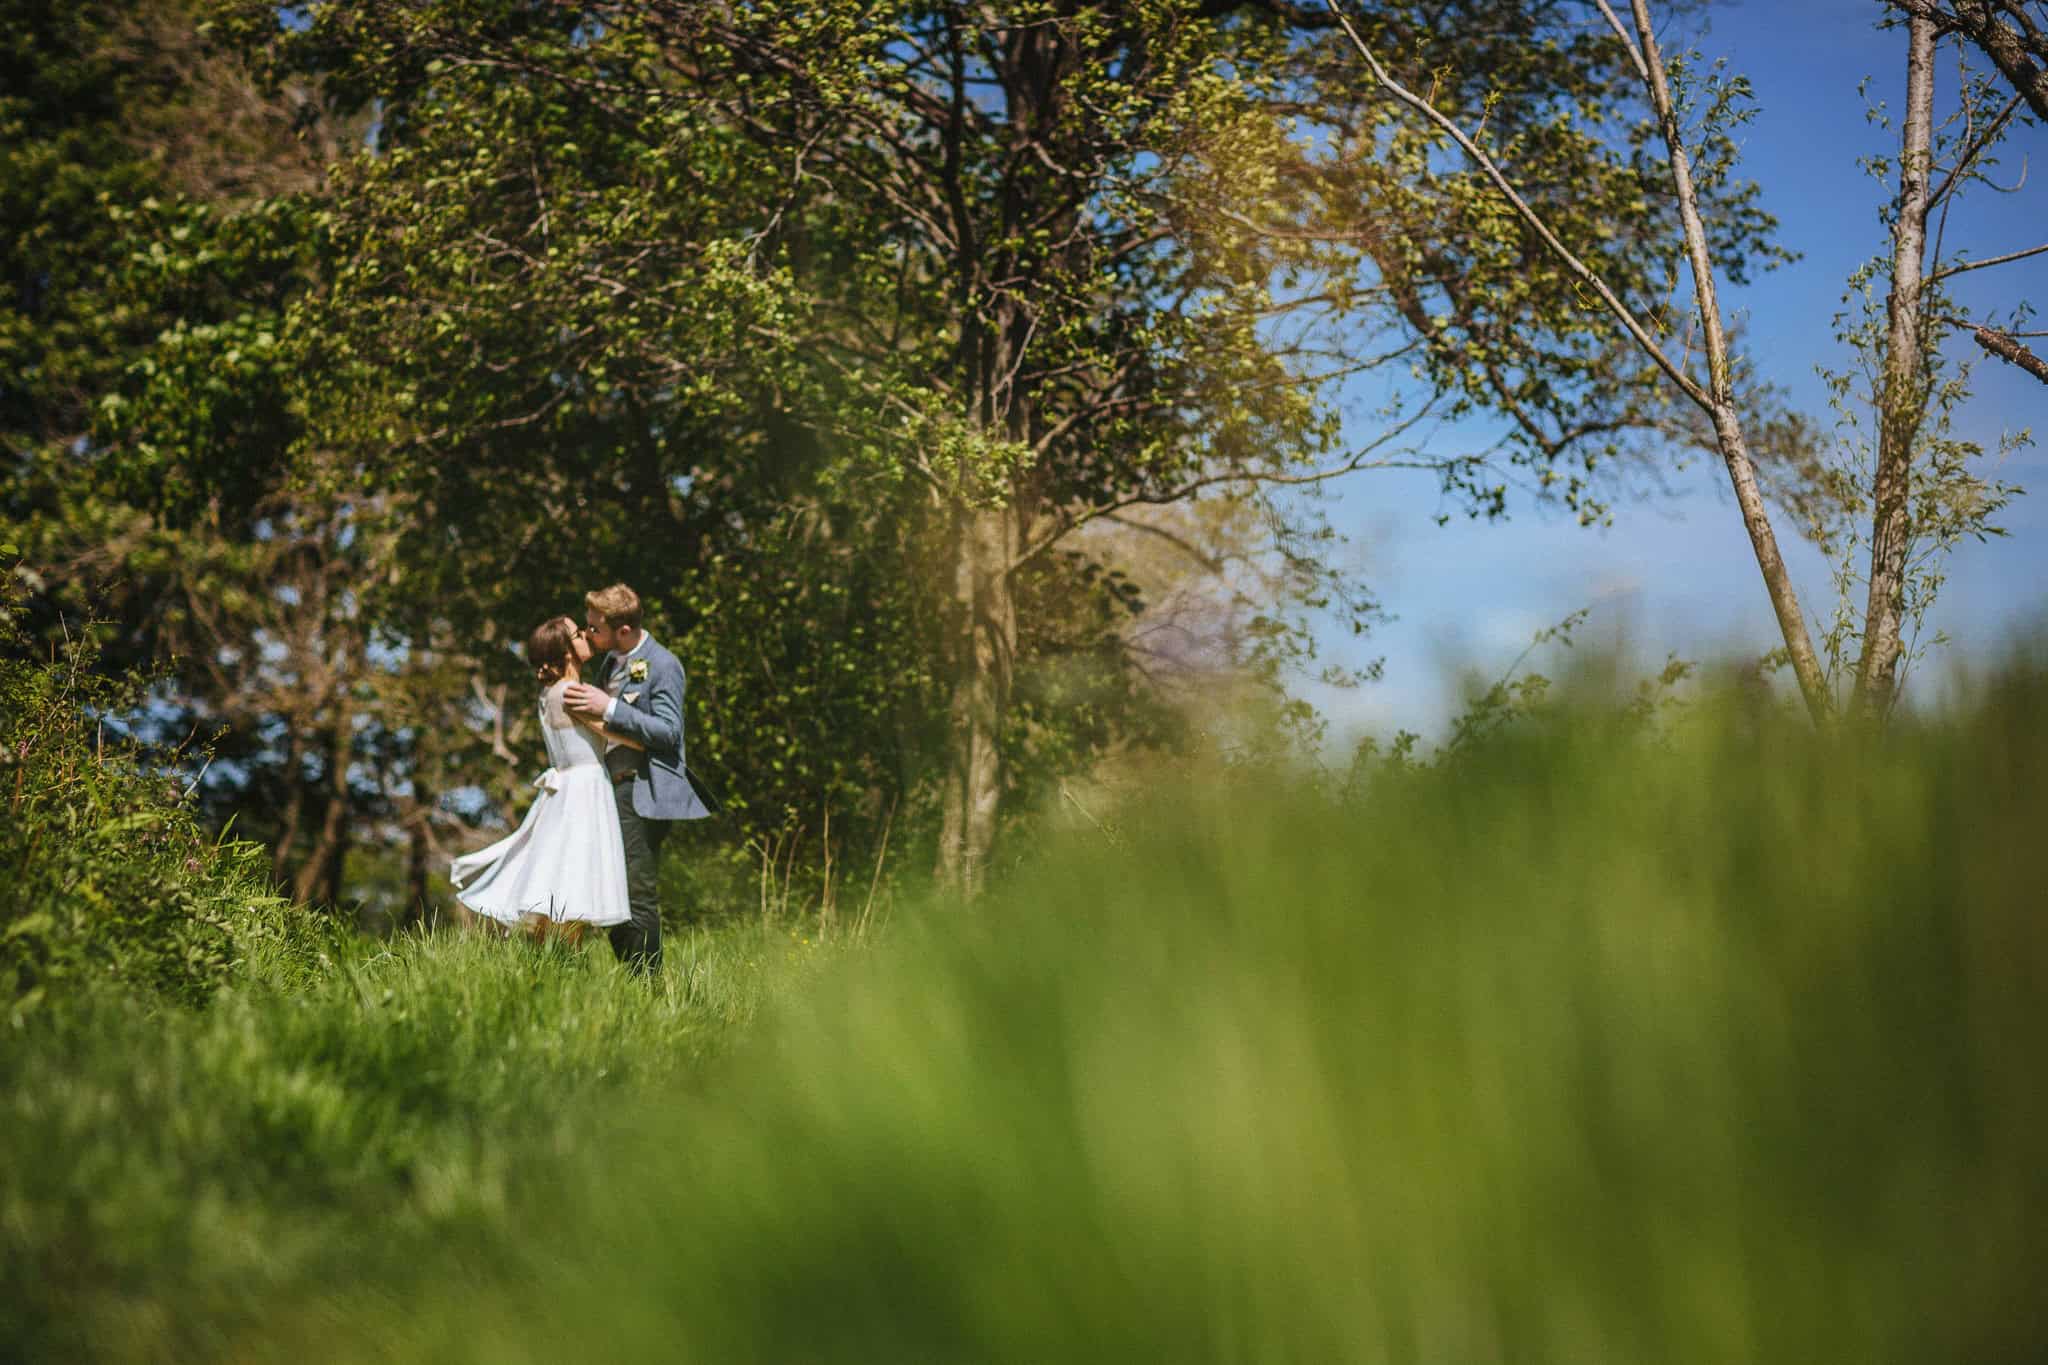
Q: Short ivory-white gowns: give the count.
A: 1